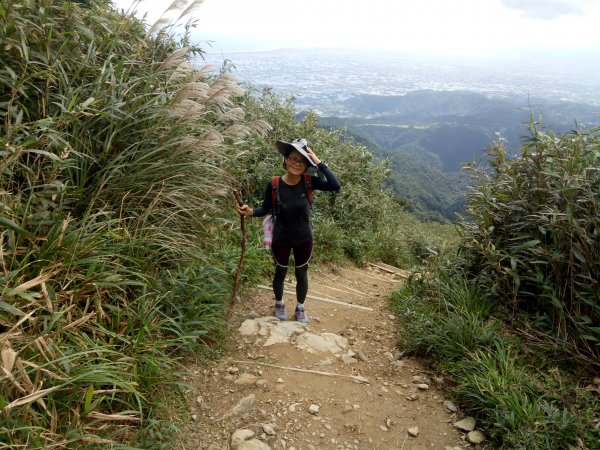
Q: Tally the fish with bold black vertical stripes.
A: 0